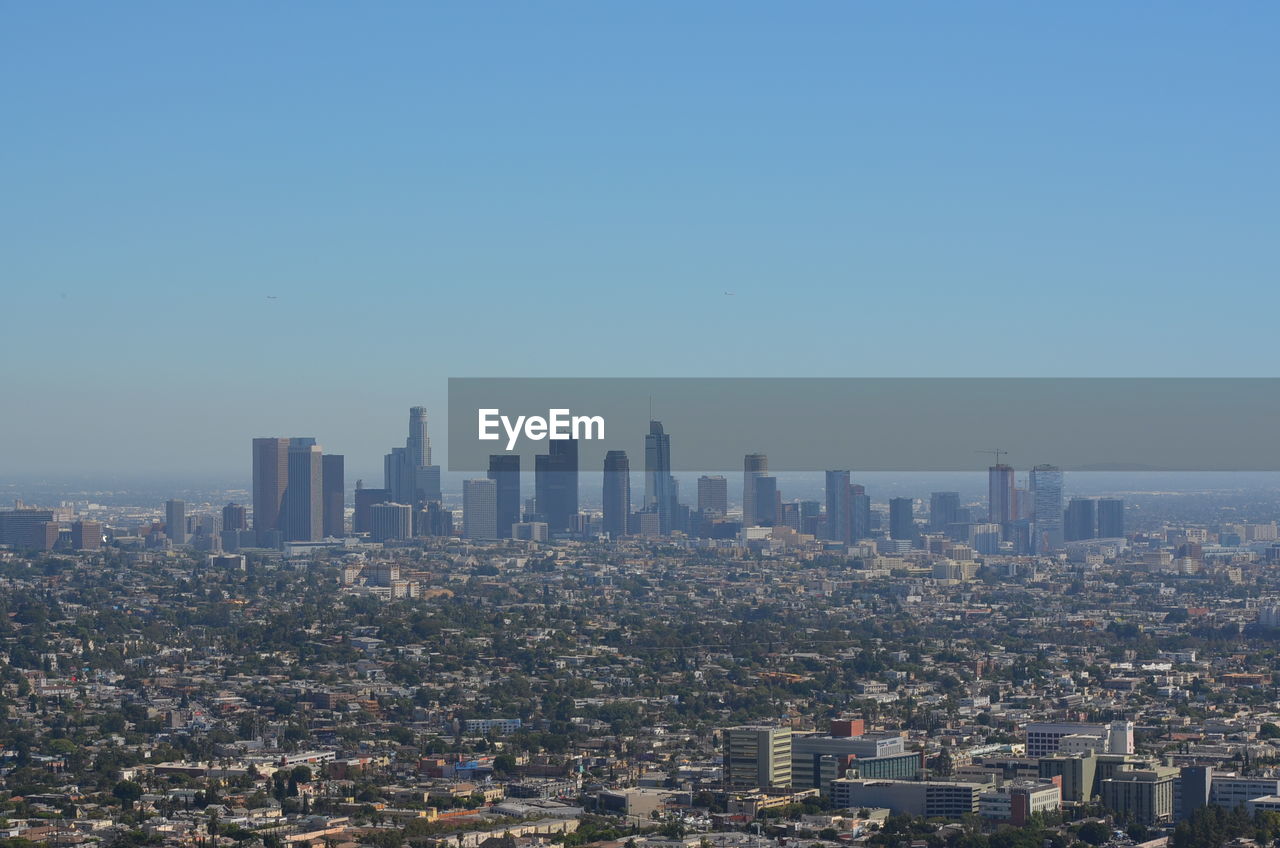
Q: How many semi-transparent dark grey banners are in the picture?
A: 1